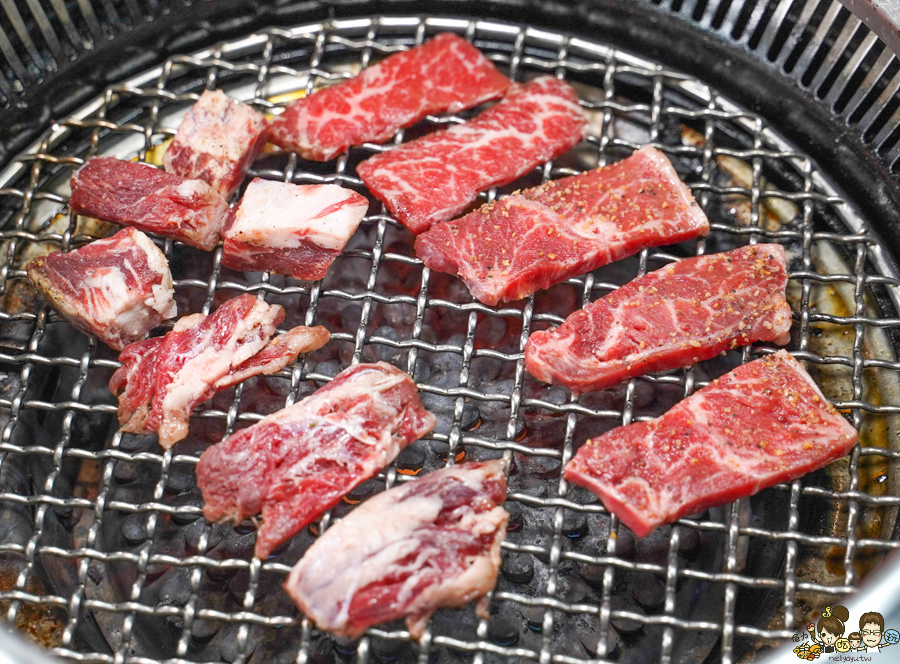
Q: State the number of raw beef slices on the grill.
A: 12